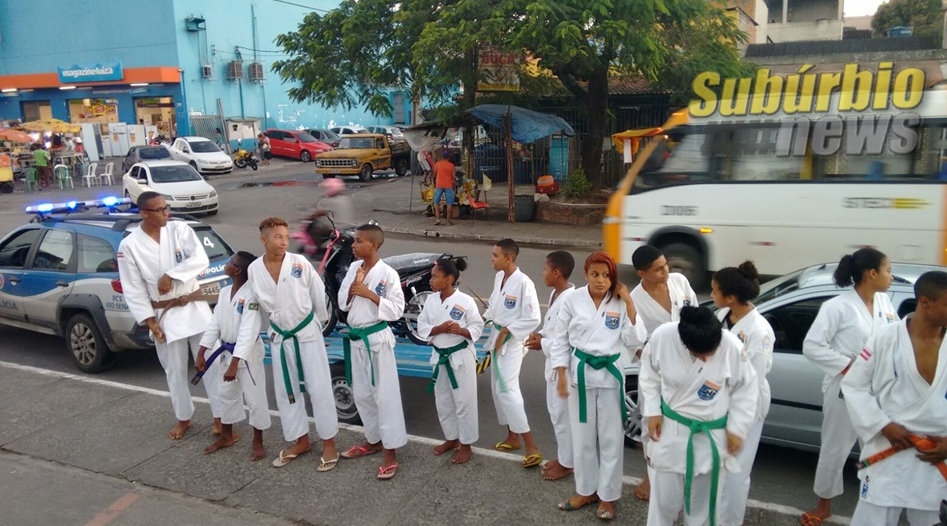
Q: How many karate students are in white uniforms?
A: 13